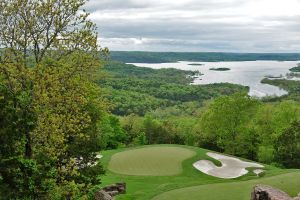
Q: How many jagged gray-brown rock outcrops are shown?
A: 2